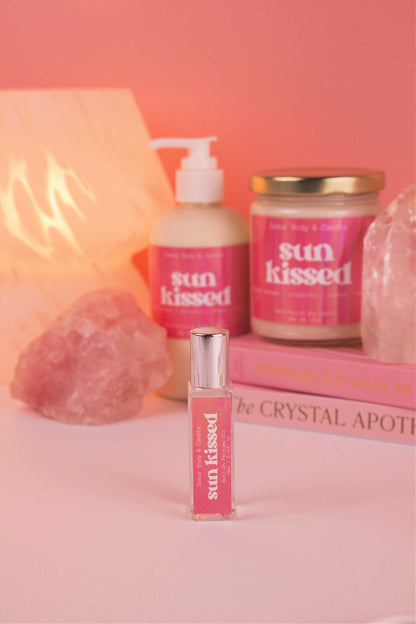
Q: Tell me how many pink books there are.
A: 2